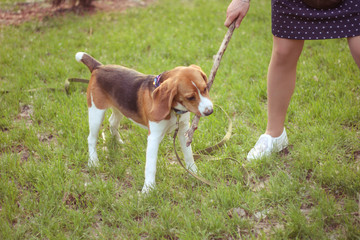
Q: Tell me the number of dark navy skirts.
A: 1